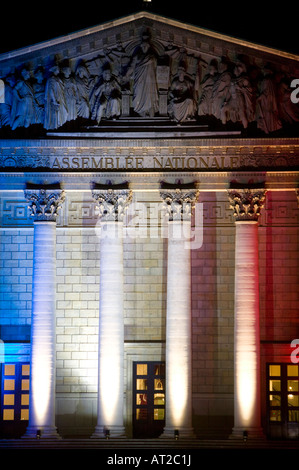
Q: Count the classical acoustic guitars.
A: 0